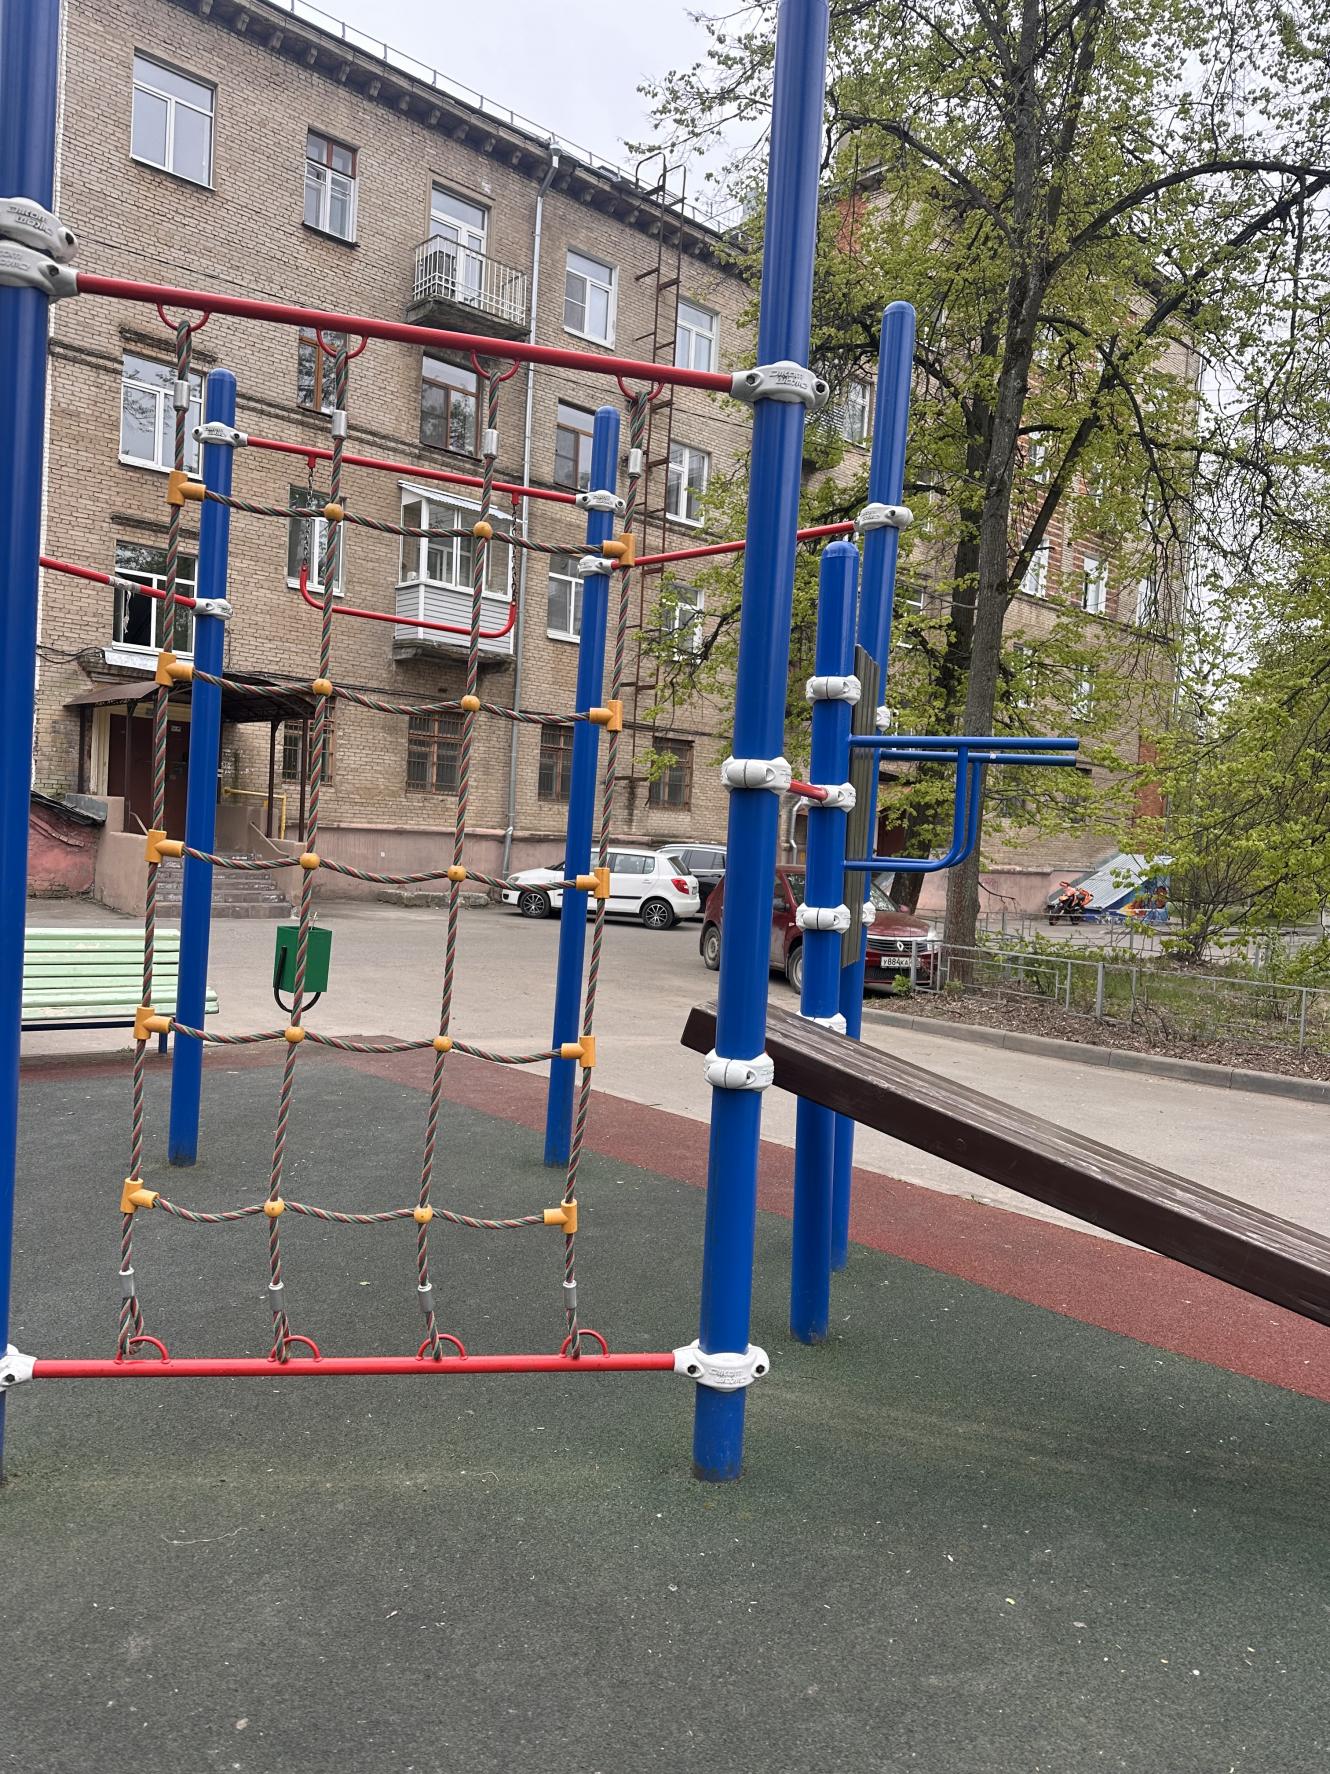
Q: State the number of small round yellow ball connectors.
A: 10